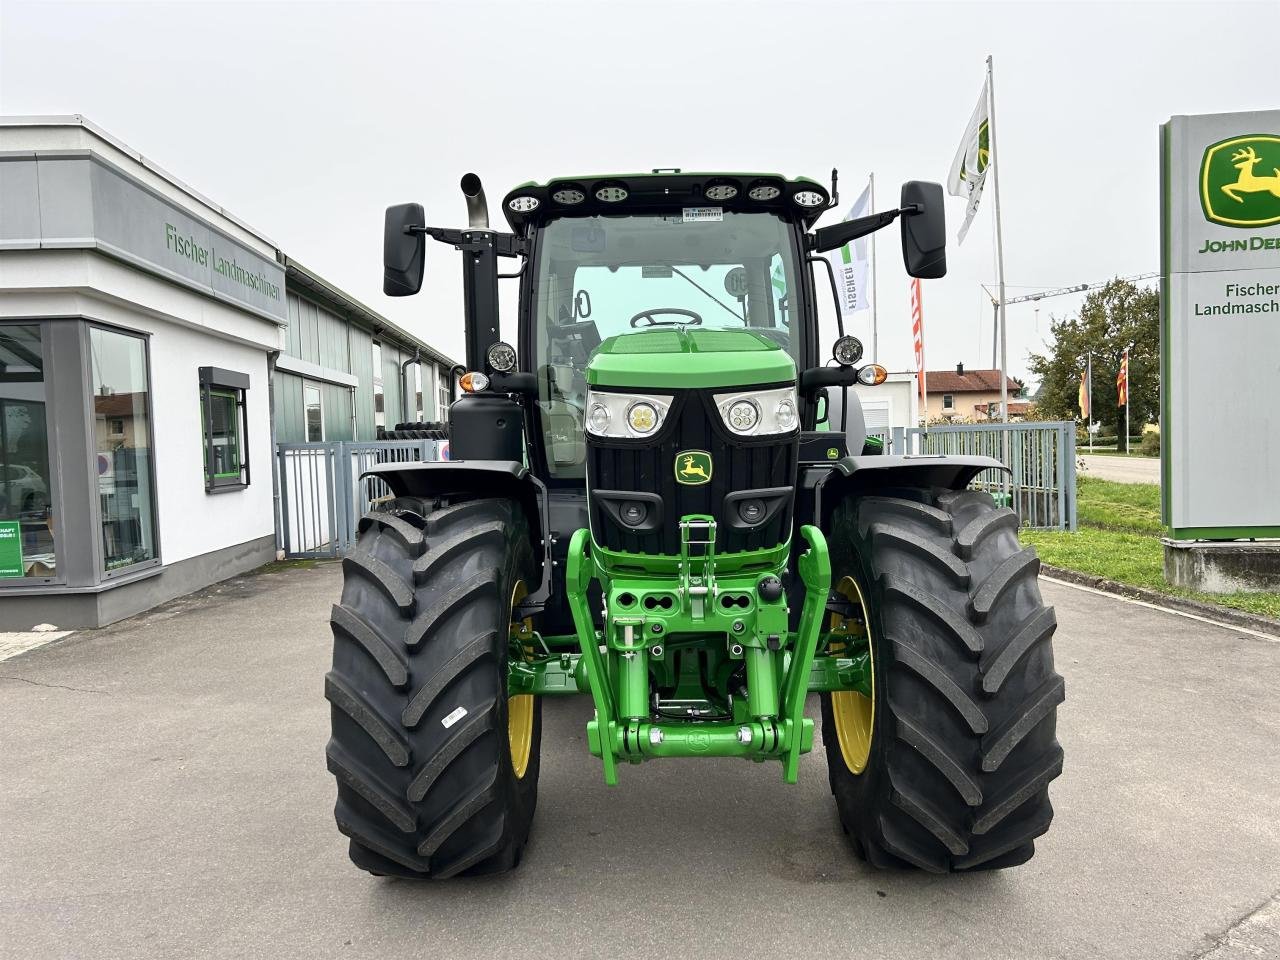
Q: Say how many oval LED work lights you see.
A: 6